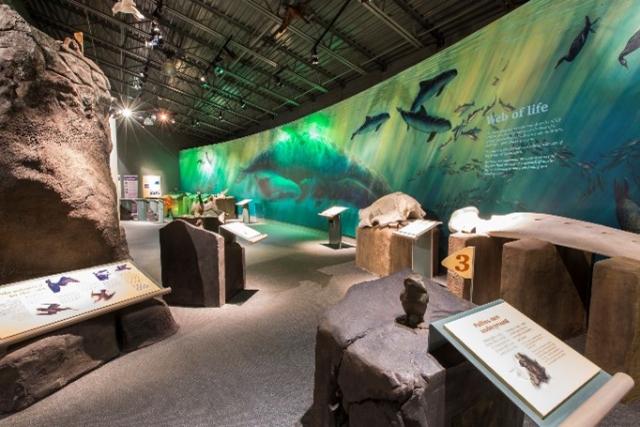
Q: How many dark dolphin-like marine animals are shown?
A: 3